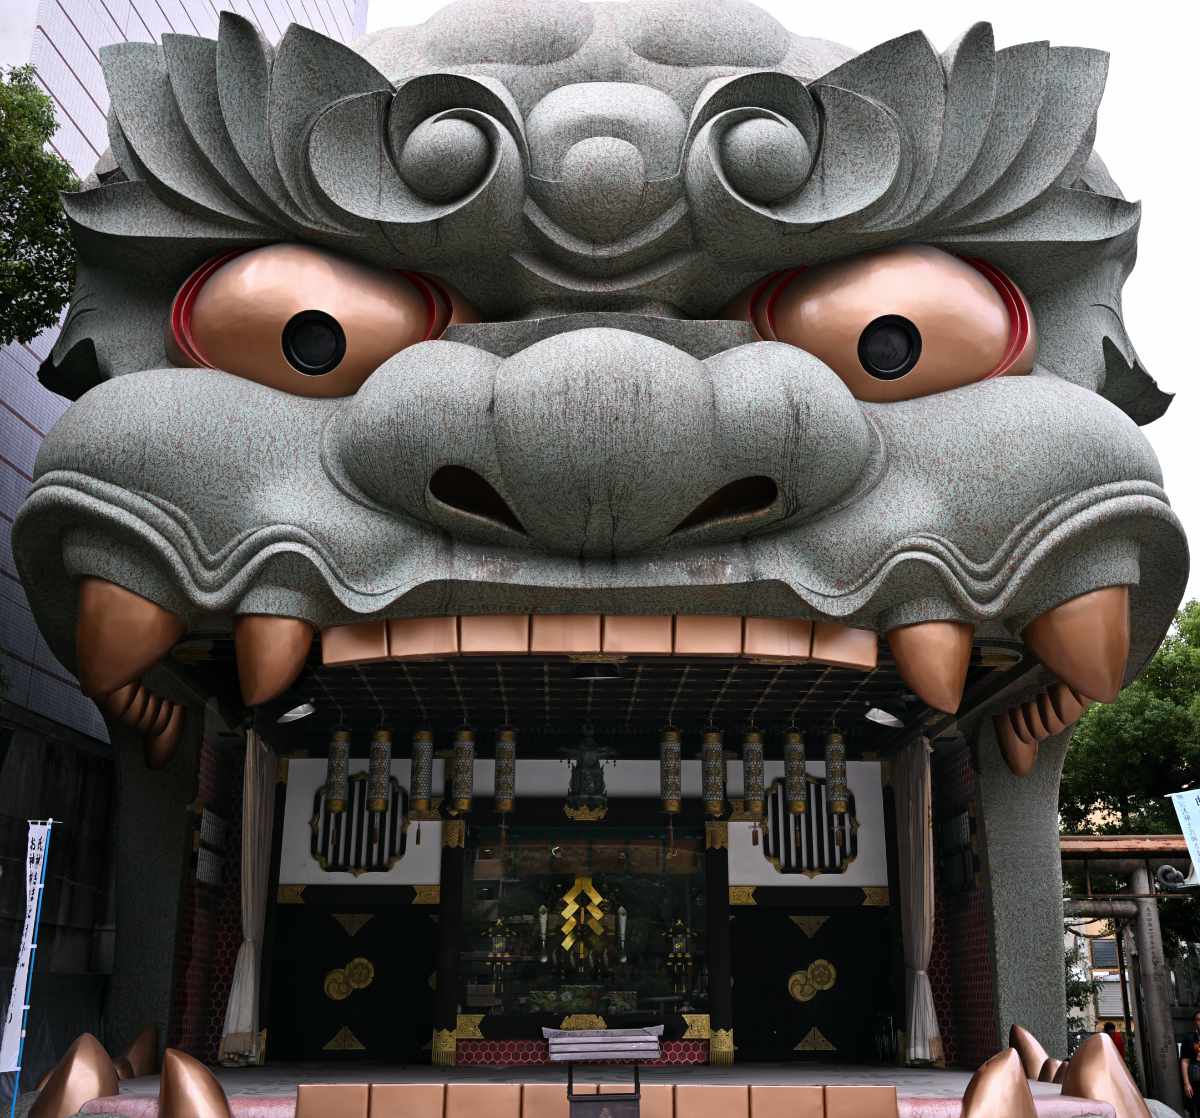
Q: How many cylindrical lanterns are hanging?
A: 10